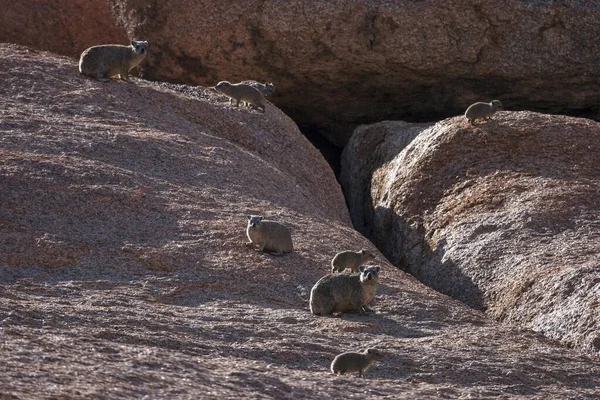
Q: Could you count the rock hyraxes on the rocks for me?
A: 8